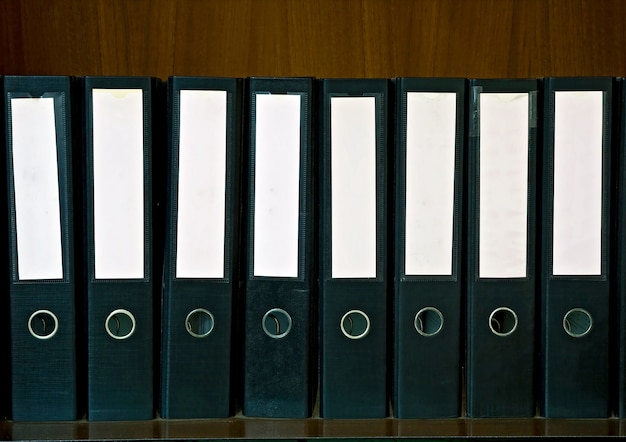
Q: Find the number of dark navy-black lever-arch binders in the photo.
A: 8